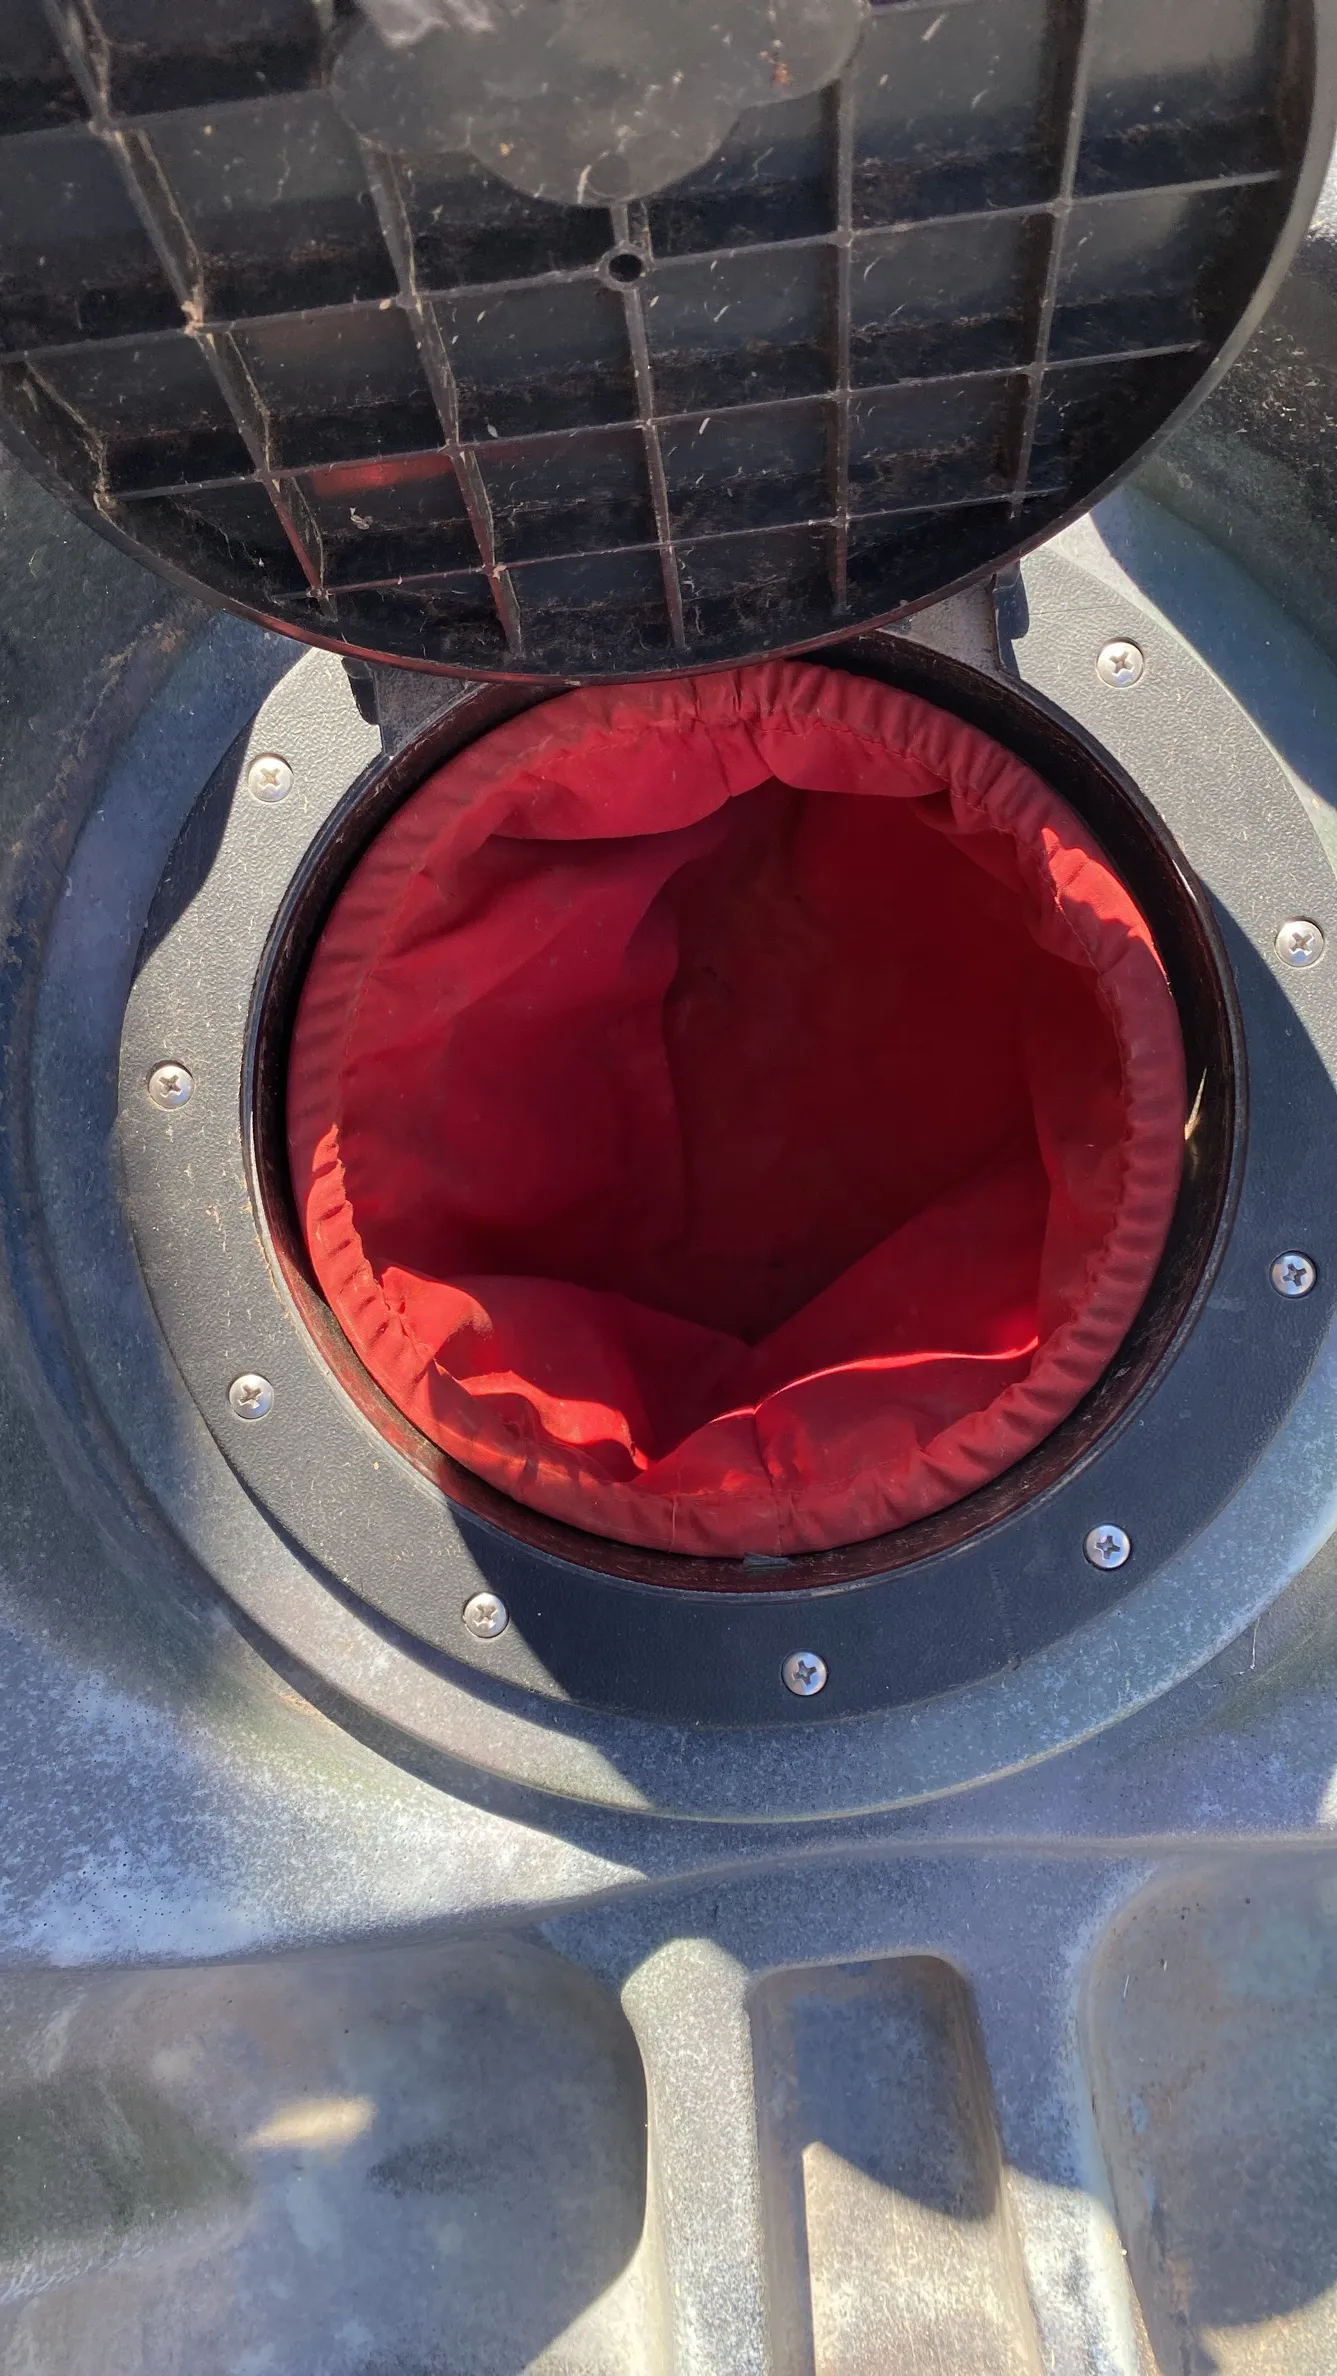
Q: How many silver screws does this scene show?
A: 9